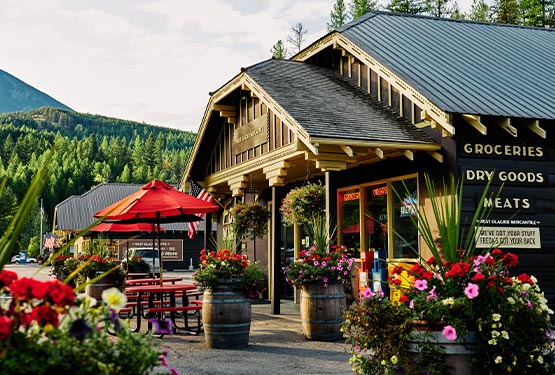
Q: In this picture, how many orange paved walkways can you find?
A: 0